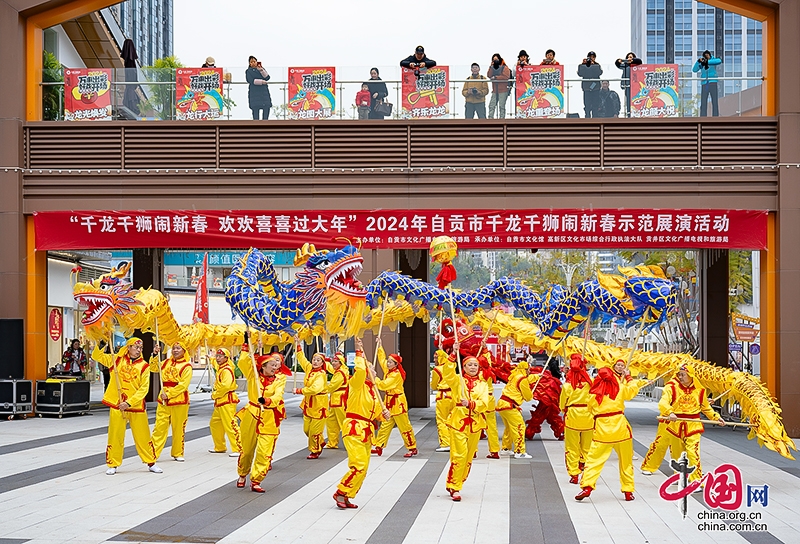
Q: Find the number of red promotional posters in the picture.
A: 6